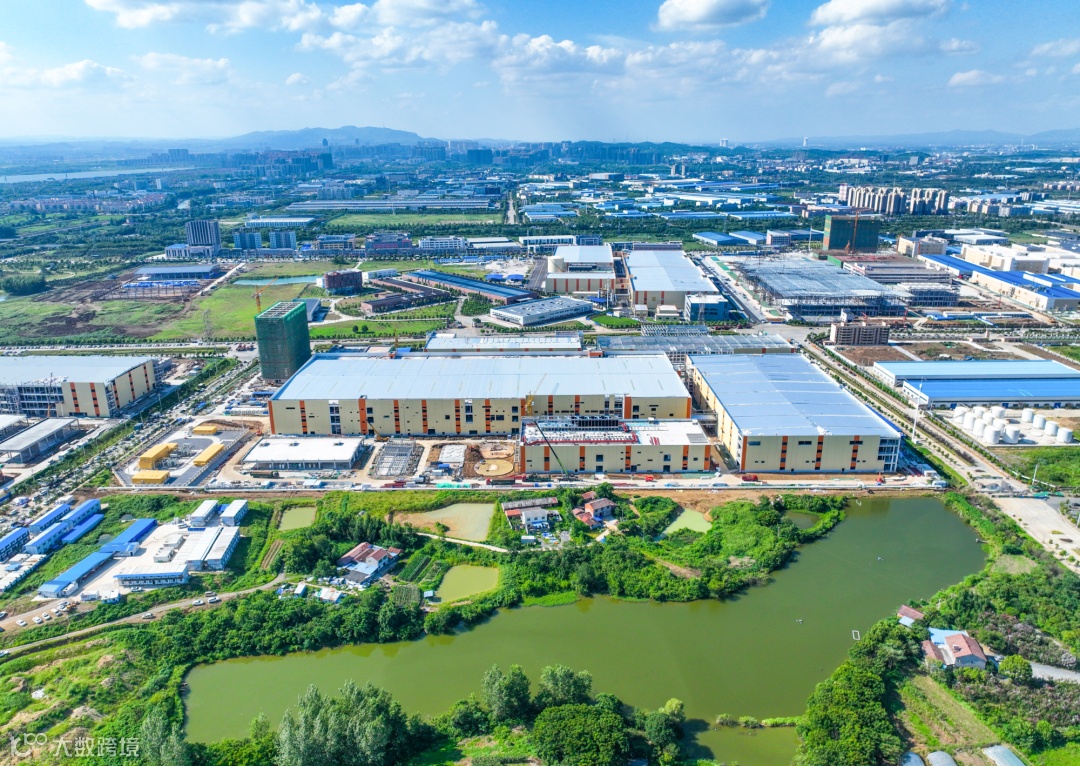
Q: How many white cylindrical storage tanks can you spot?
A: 13